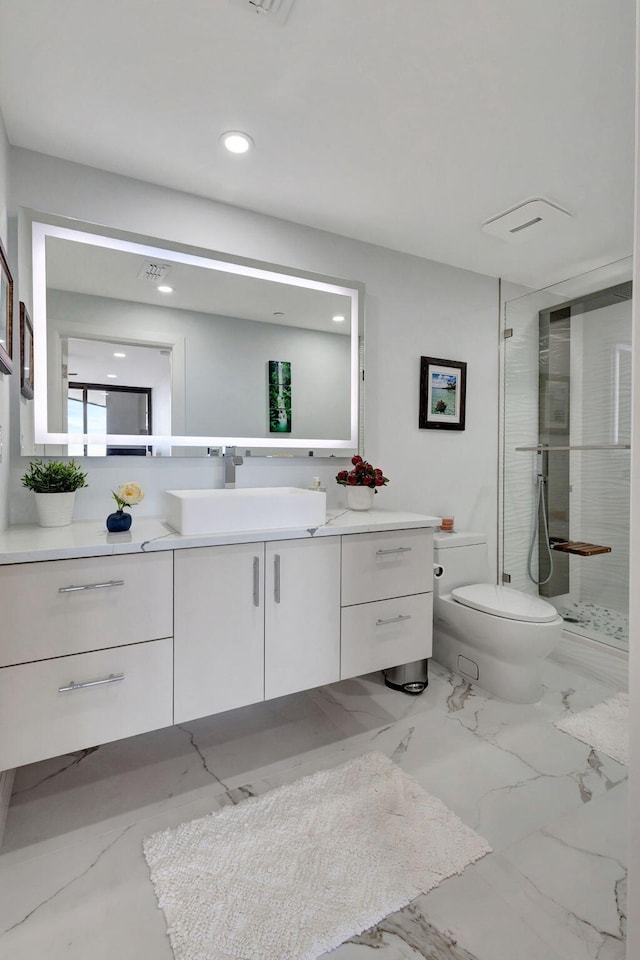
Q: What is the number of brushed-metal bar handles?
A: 6